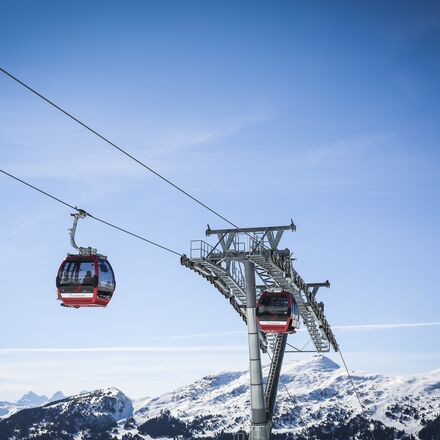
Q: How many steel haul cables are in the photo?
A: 2